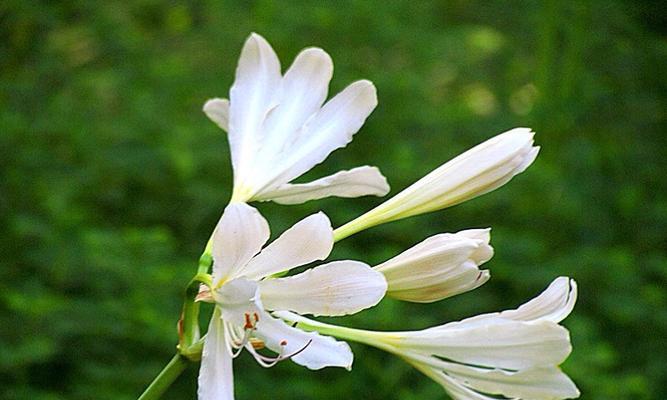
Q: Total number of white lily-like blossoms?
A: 5